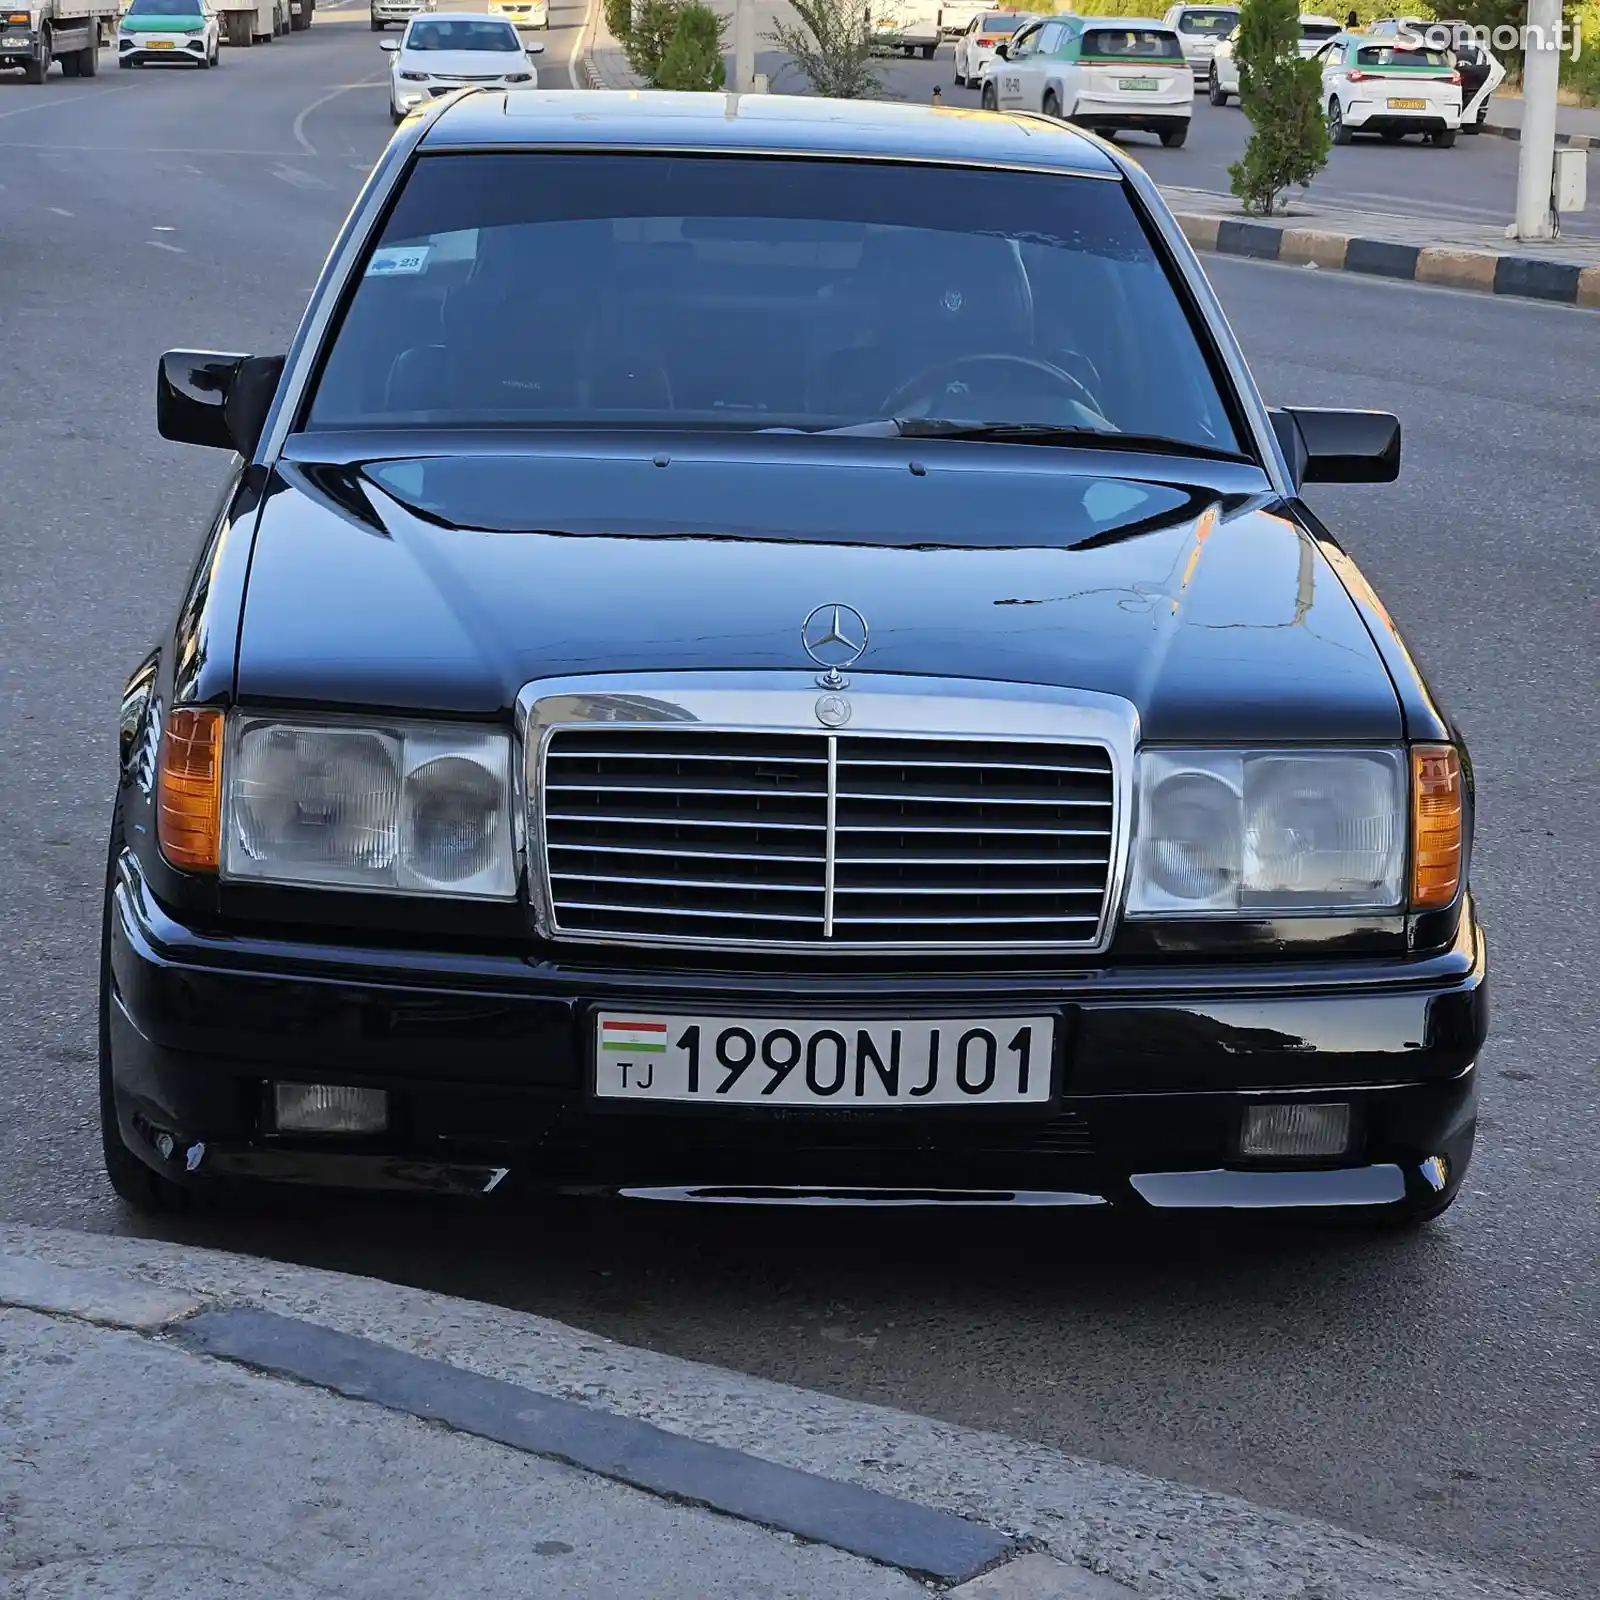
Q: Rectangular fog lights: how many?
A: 2